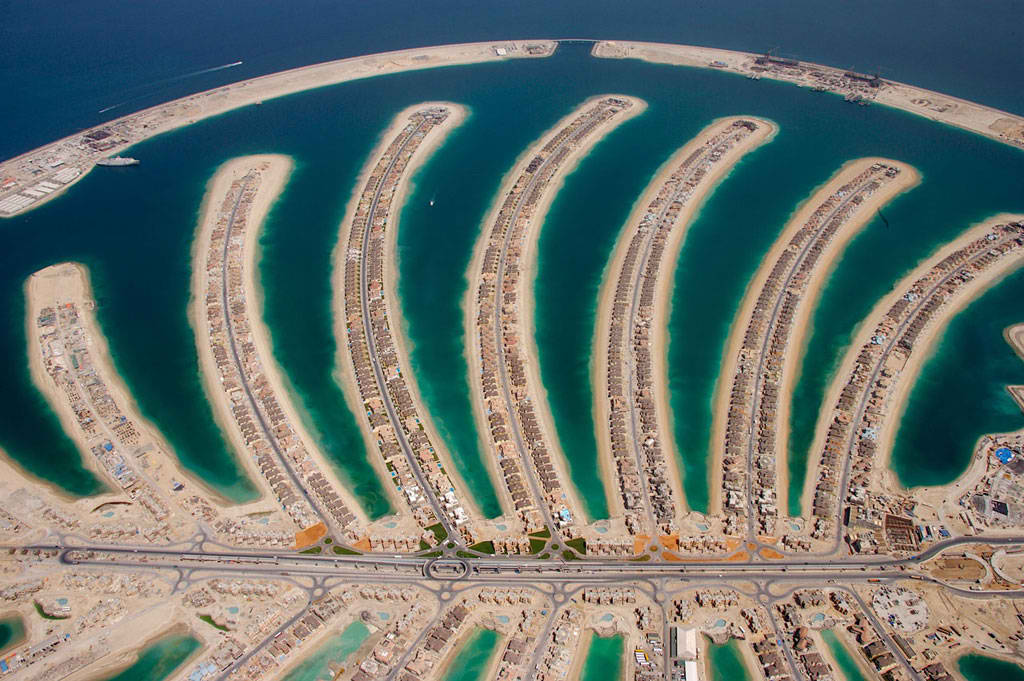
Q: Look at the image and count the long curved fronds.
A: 7